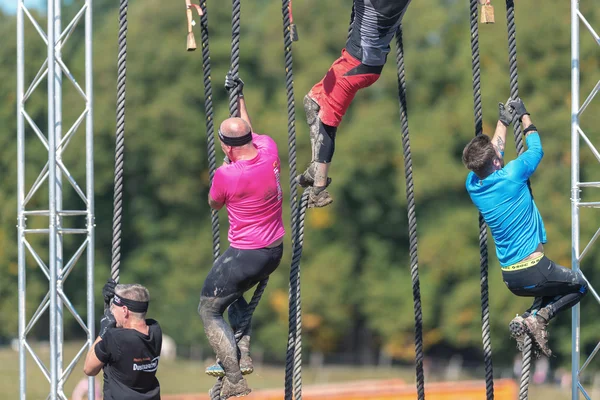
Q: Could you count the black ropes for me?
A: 8